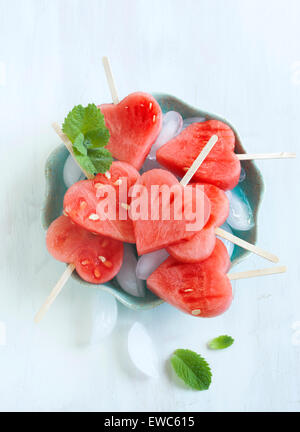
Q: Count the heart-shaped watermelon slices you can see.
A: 7